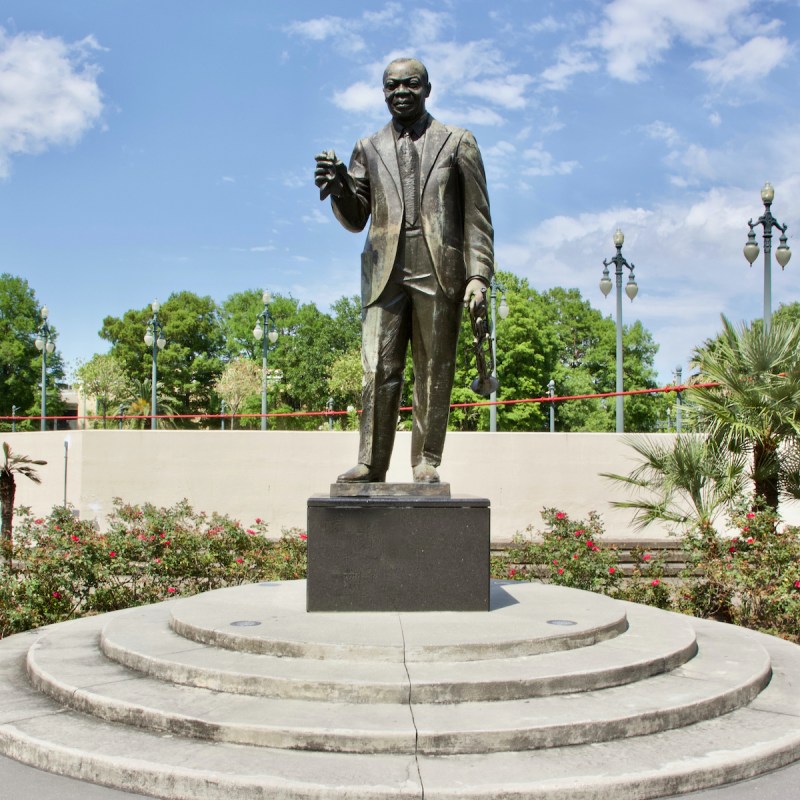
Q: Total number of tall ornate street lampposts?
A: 6